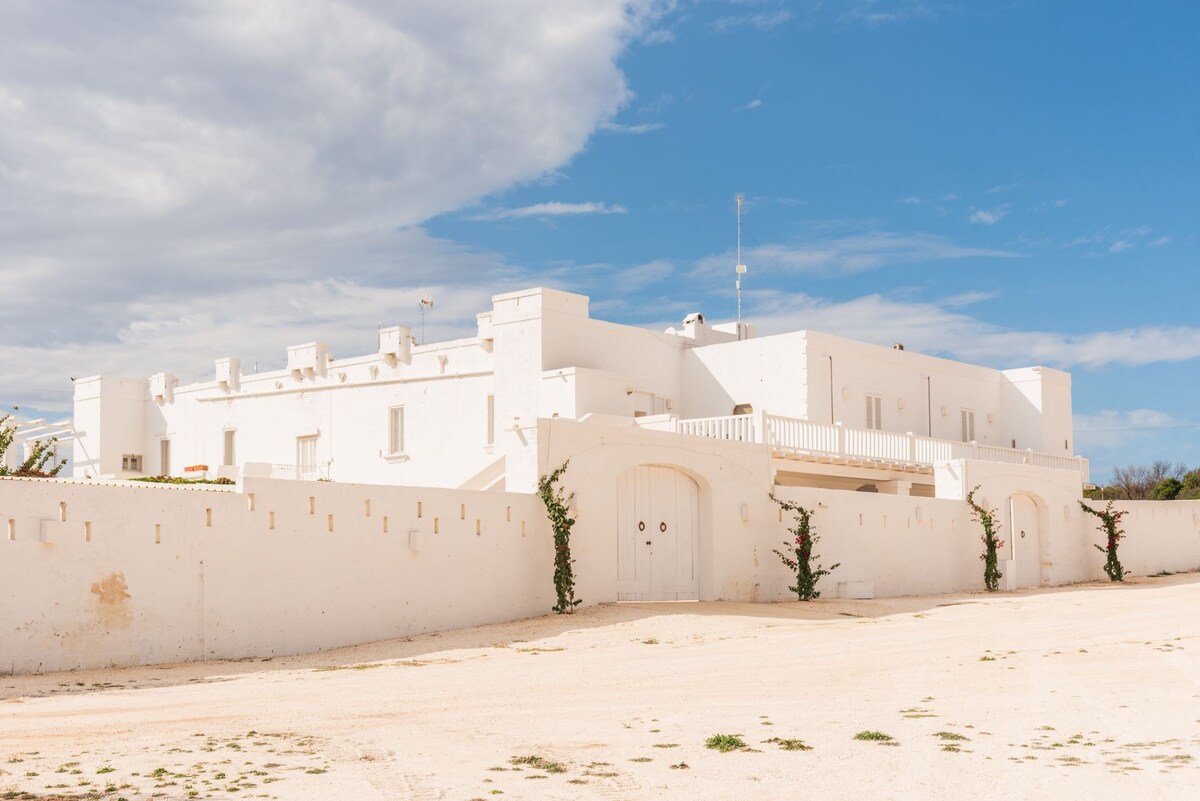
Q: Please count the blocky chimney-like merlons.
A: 5